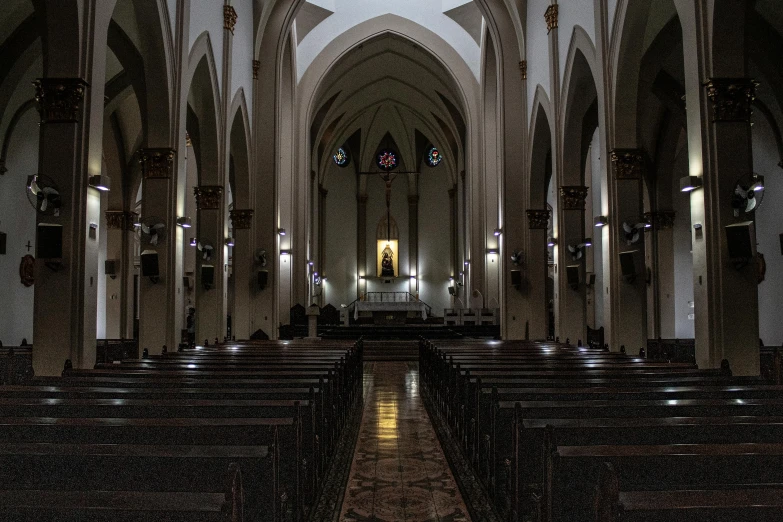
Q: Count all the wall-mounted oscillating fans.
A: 8